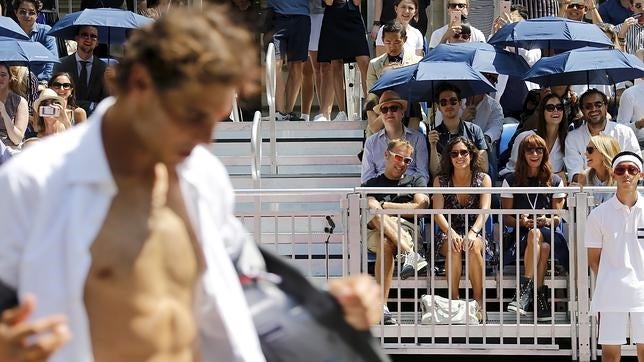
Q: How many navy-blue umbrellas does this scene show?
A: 7